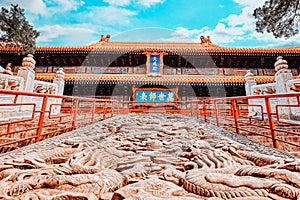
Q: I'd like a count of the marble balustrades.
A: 2